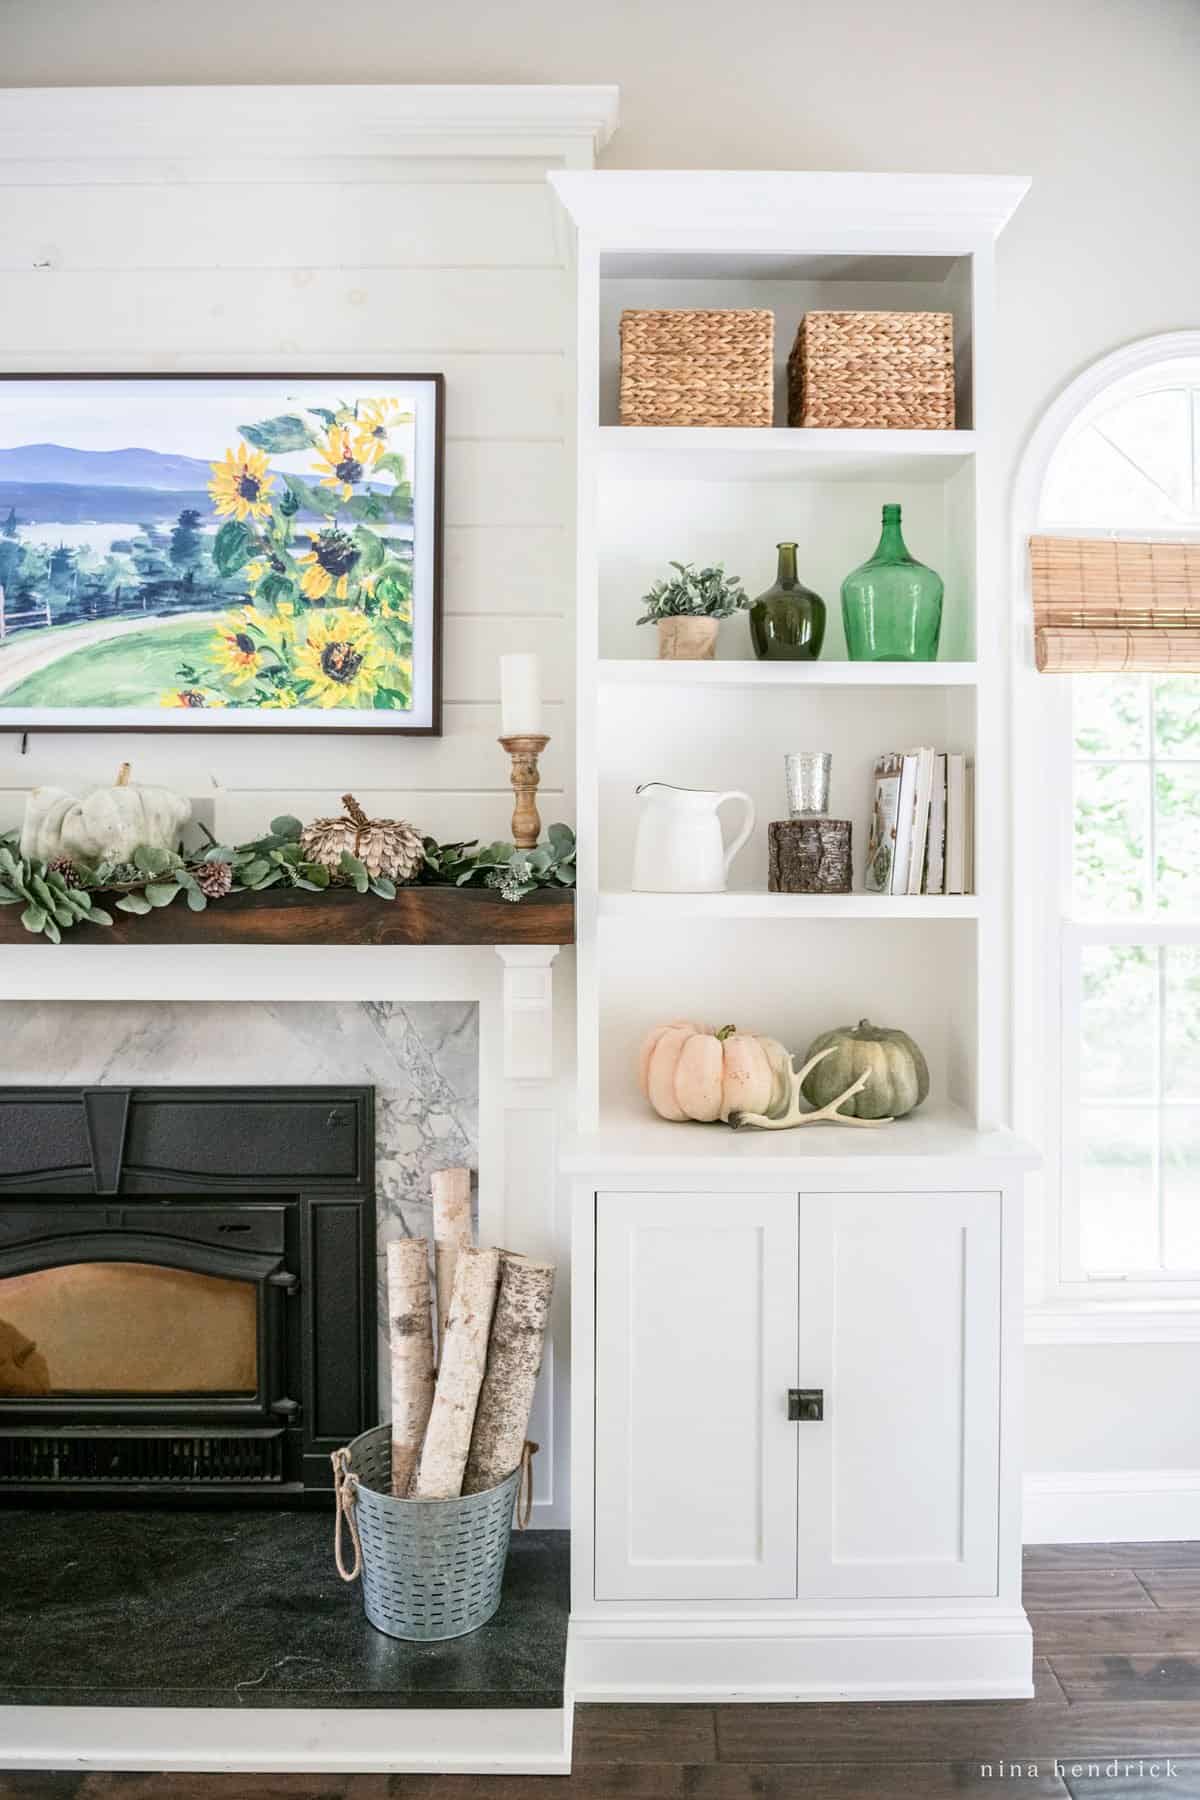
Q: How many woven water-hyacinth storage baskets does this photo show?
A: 2